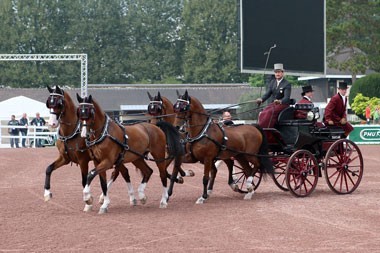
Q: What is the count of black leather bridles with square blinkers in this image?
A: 4